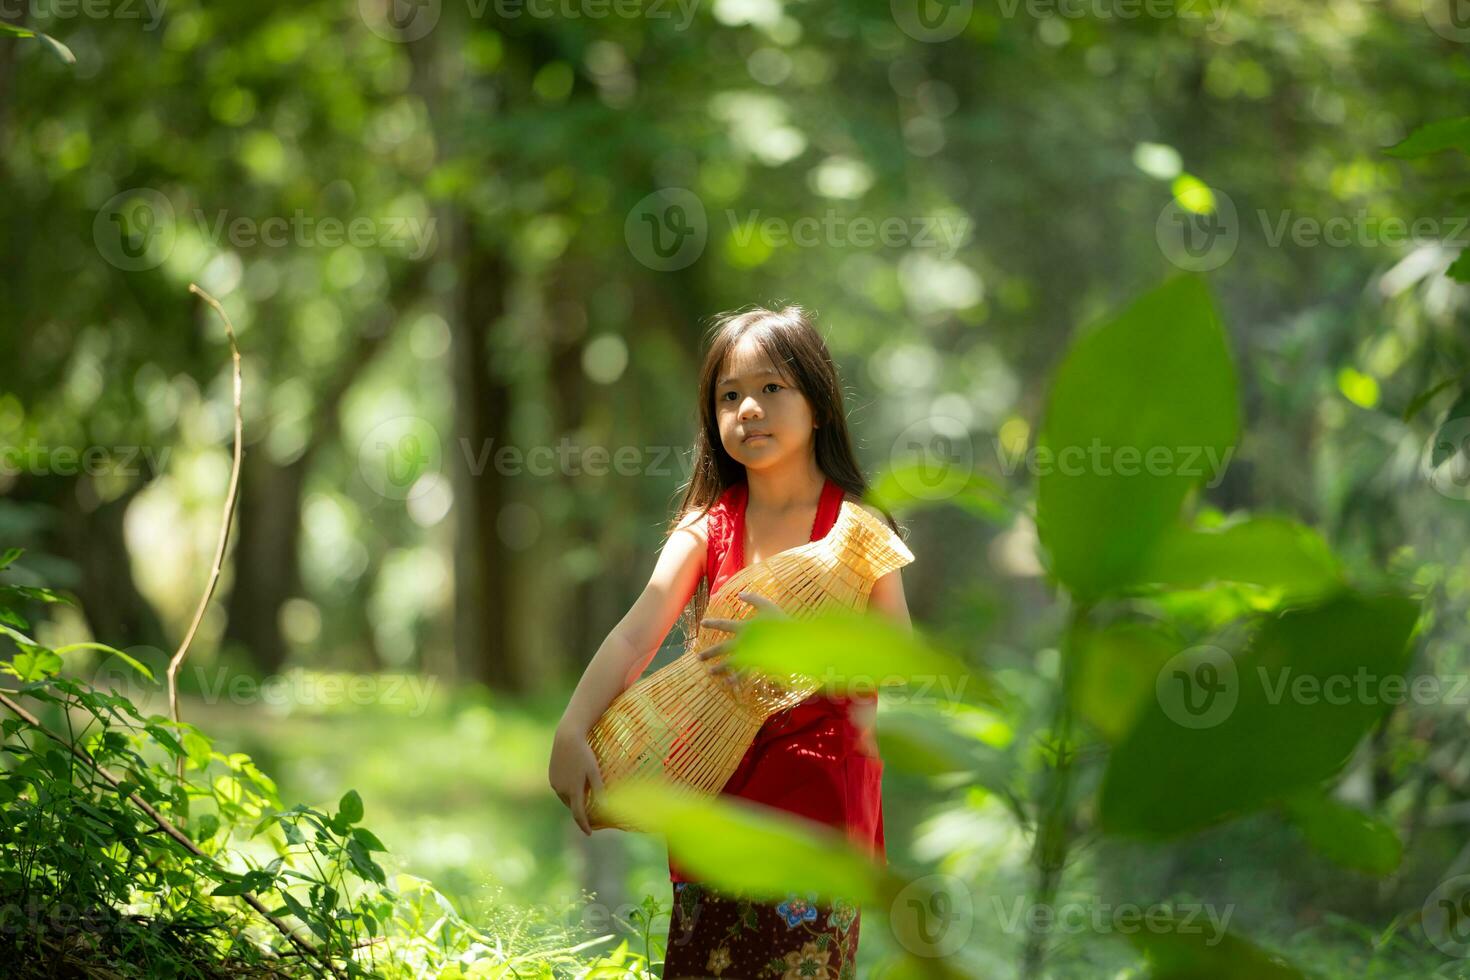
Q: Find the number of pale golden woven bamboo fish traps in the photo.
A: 1